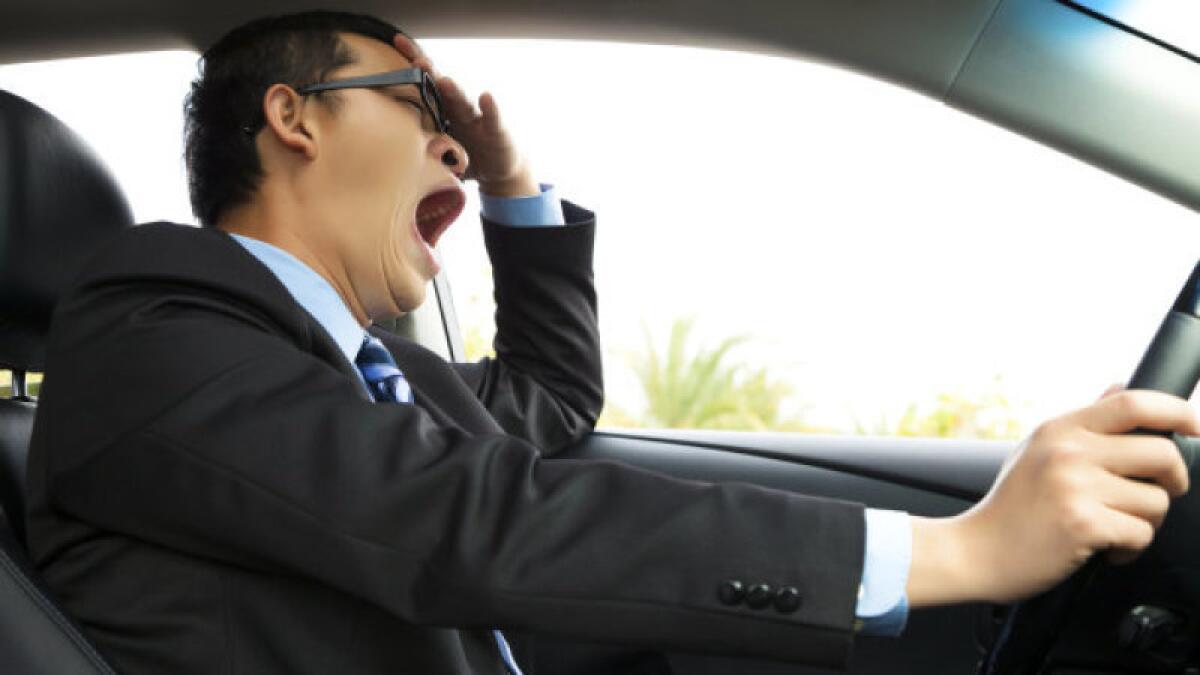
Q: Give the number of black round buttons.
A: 3